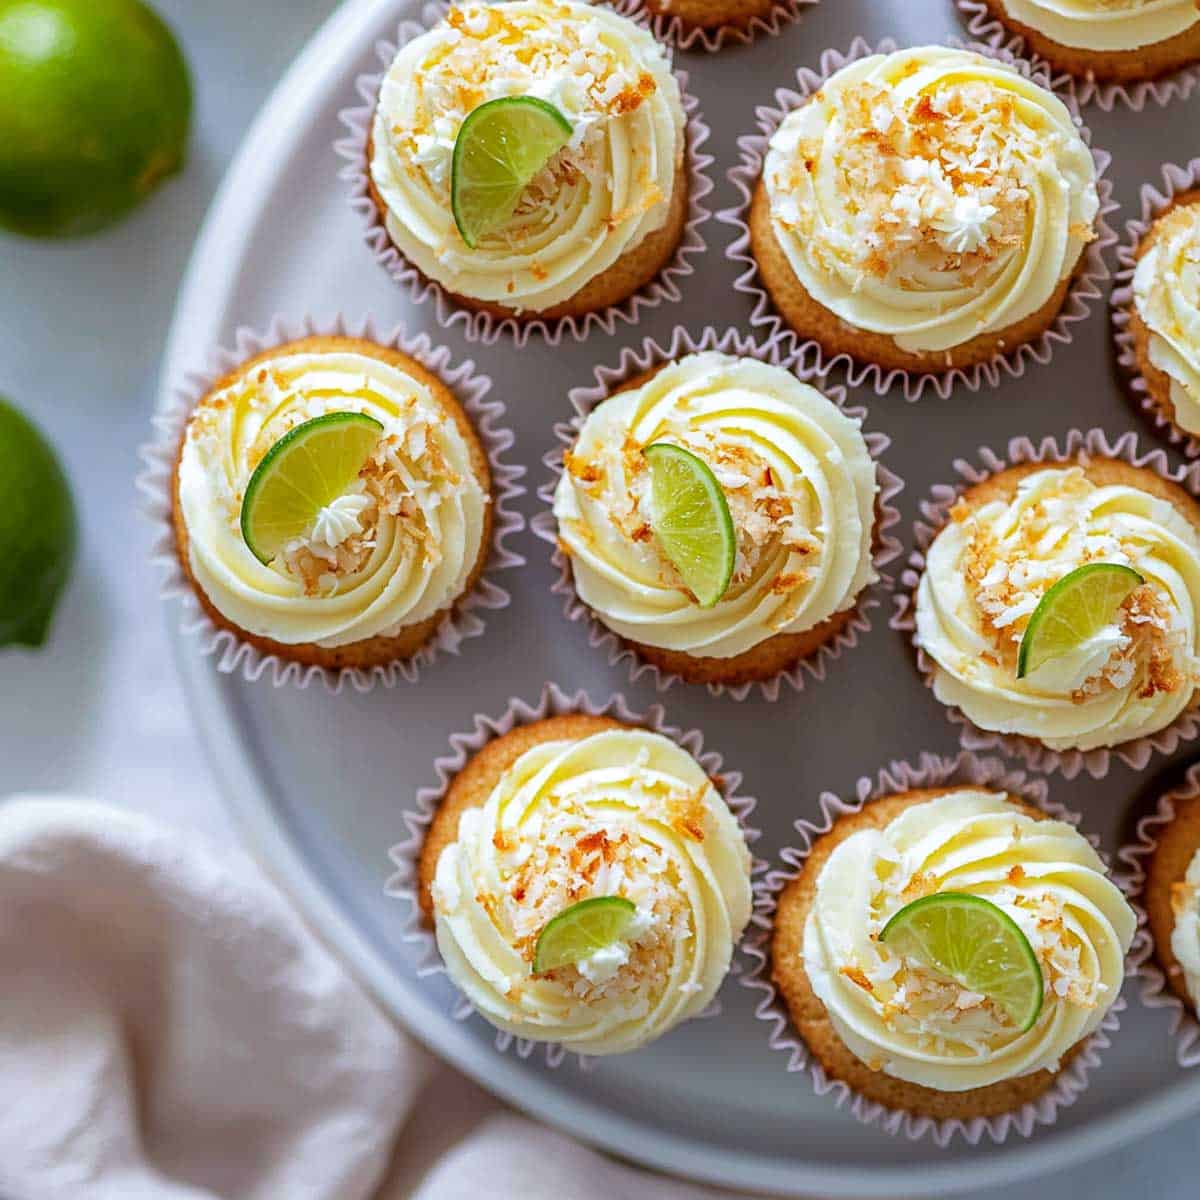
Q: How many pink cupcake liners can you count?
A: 11